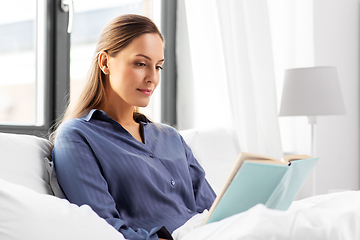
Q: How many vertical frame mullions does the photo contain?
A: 2